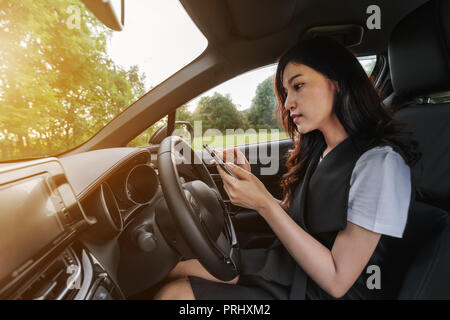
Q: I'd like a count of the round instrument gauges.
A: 2